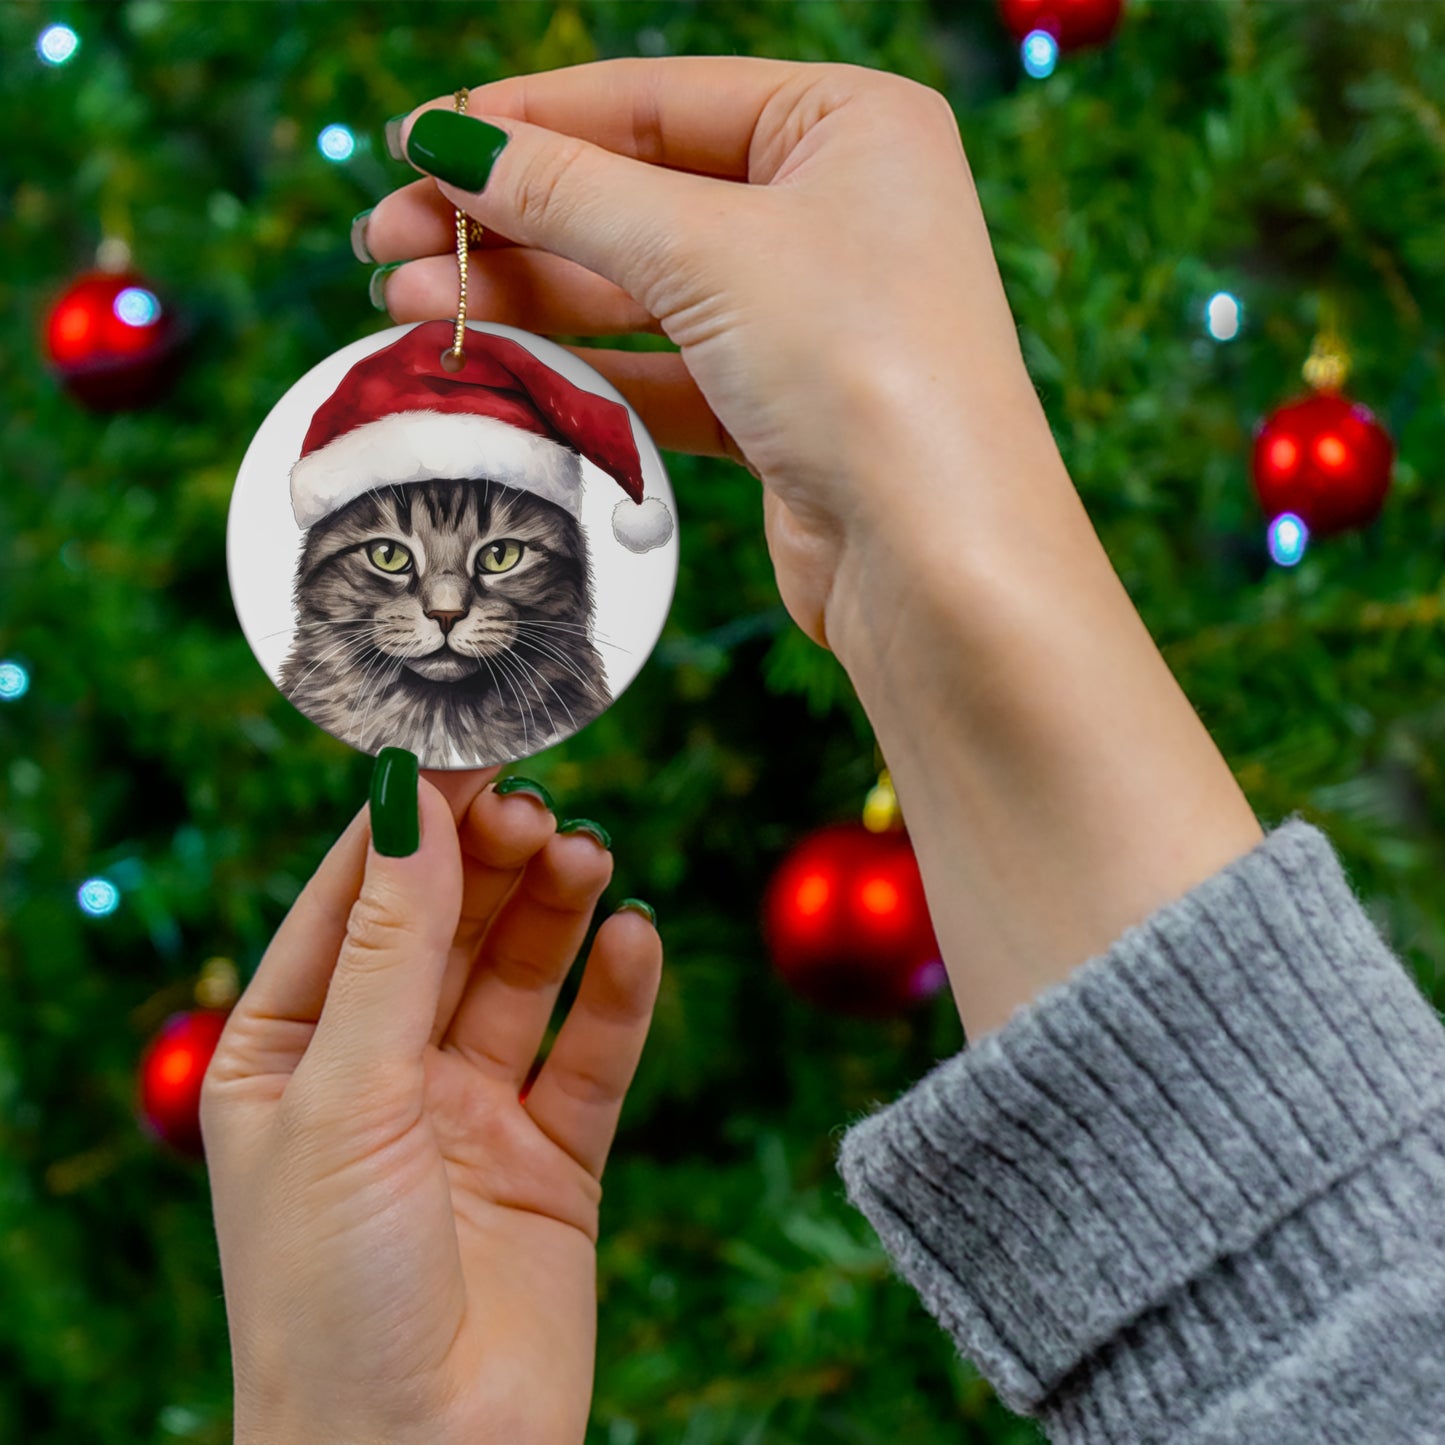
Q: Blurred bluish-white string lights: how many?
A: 8